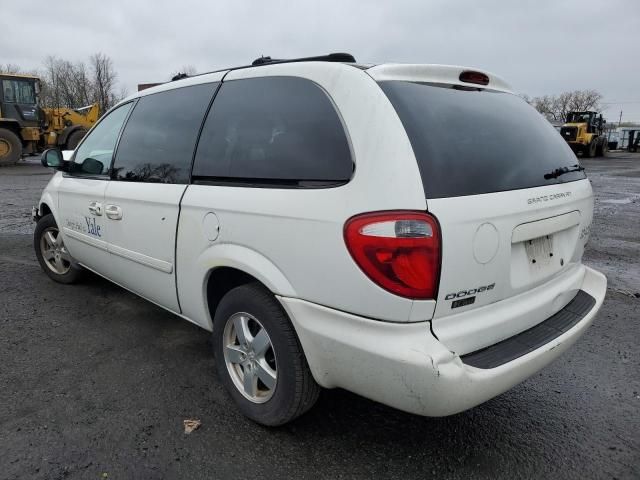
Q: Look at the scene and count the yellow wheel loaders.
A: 2